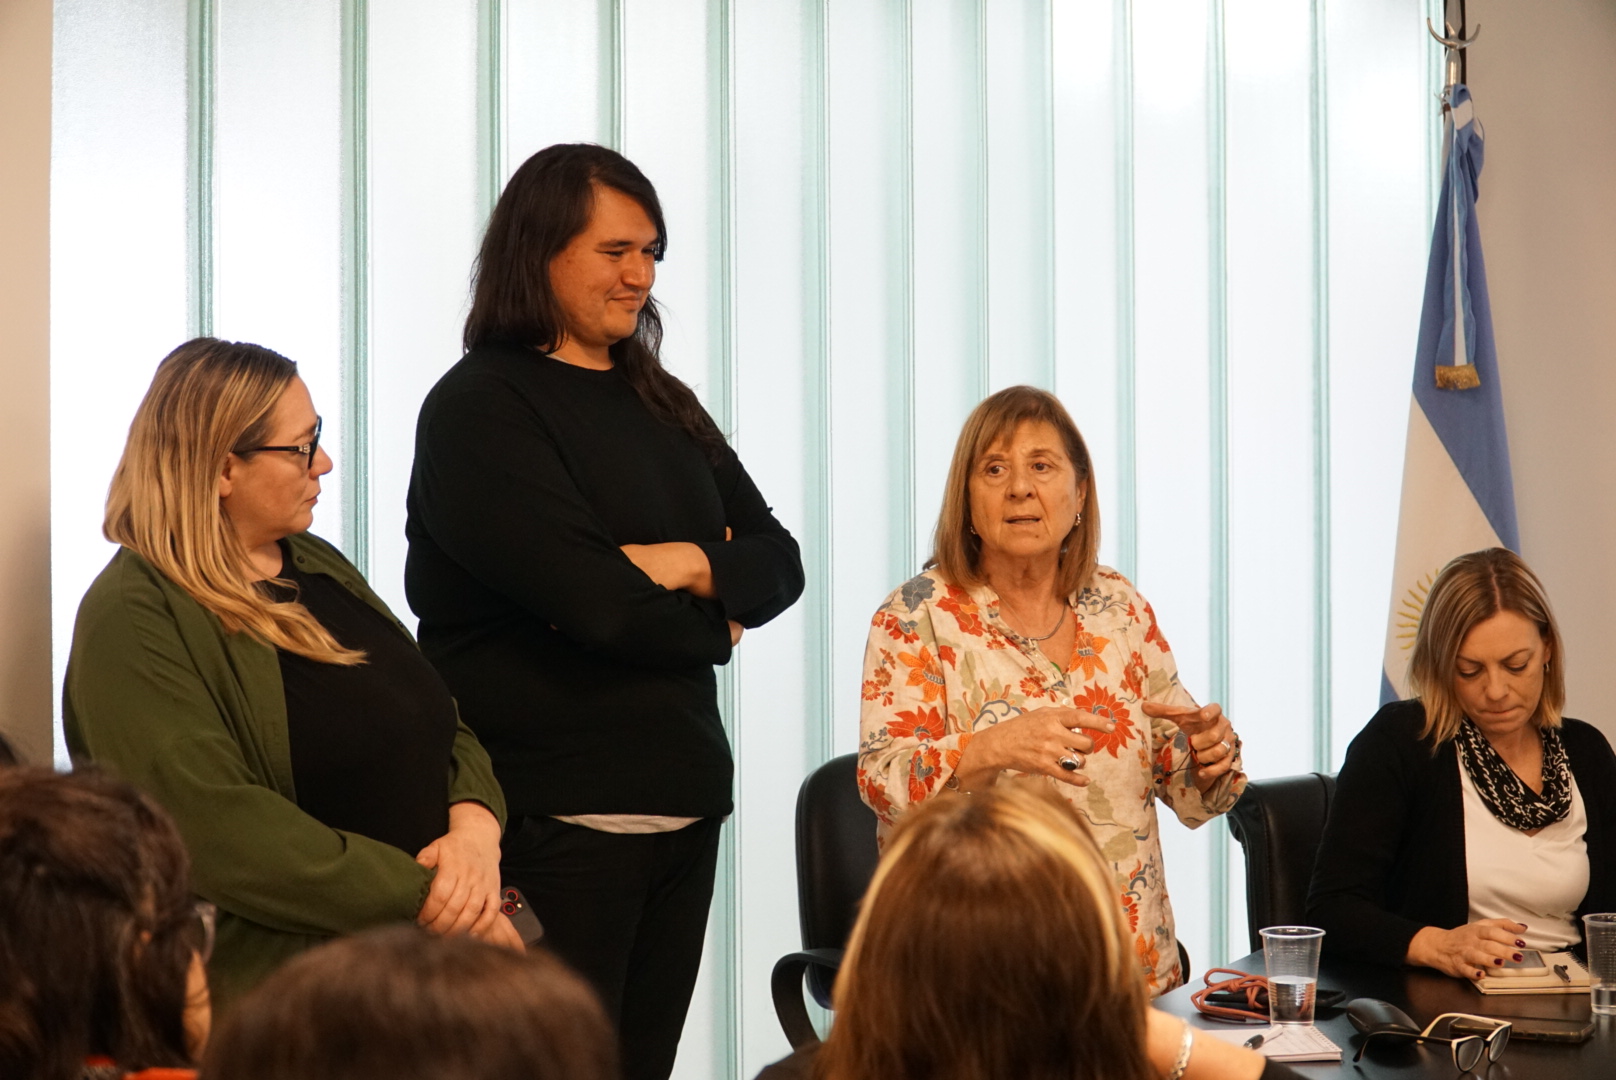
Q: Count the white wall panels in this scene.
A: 13